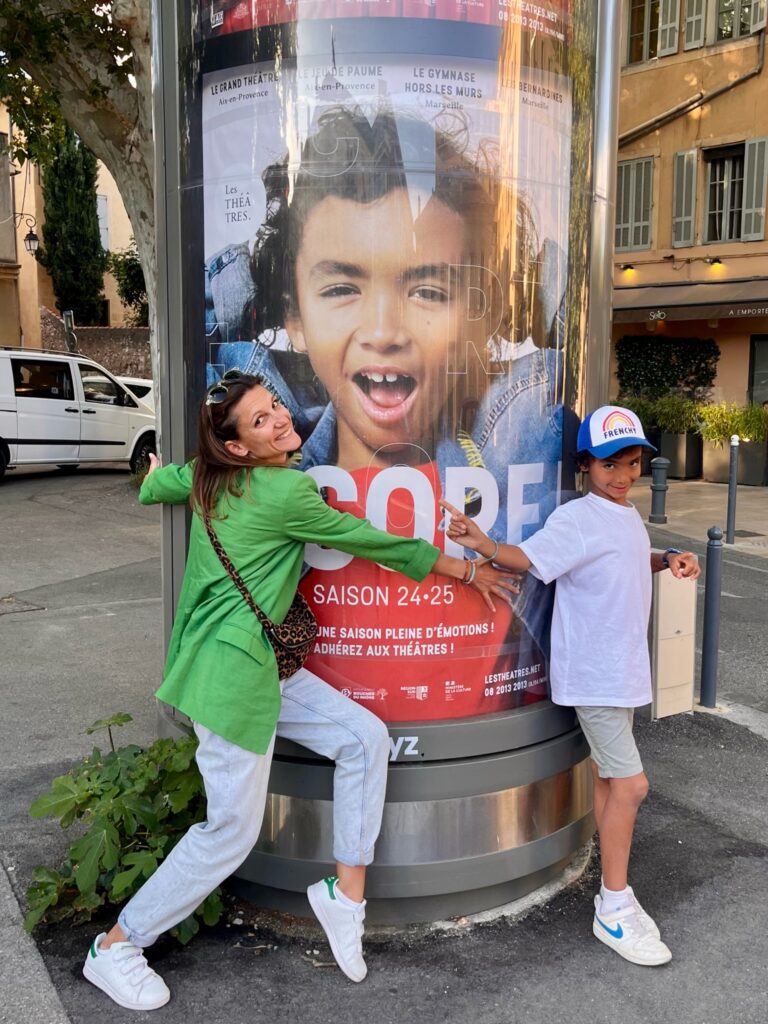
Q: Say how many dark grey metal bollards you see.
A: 3